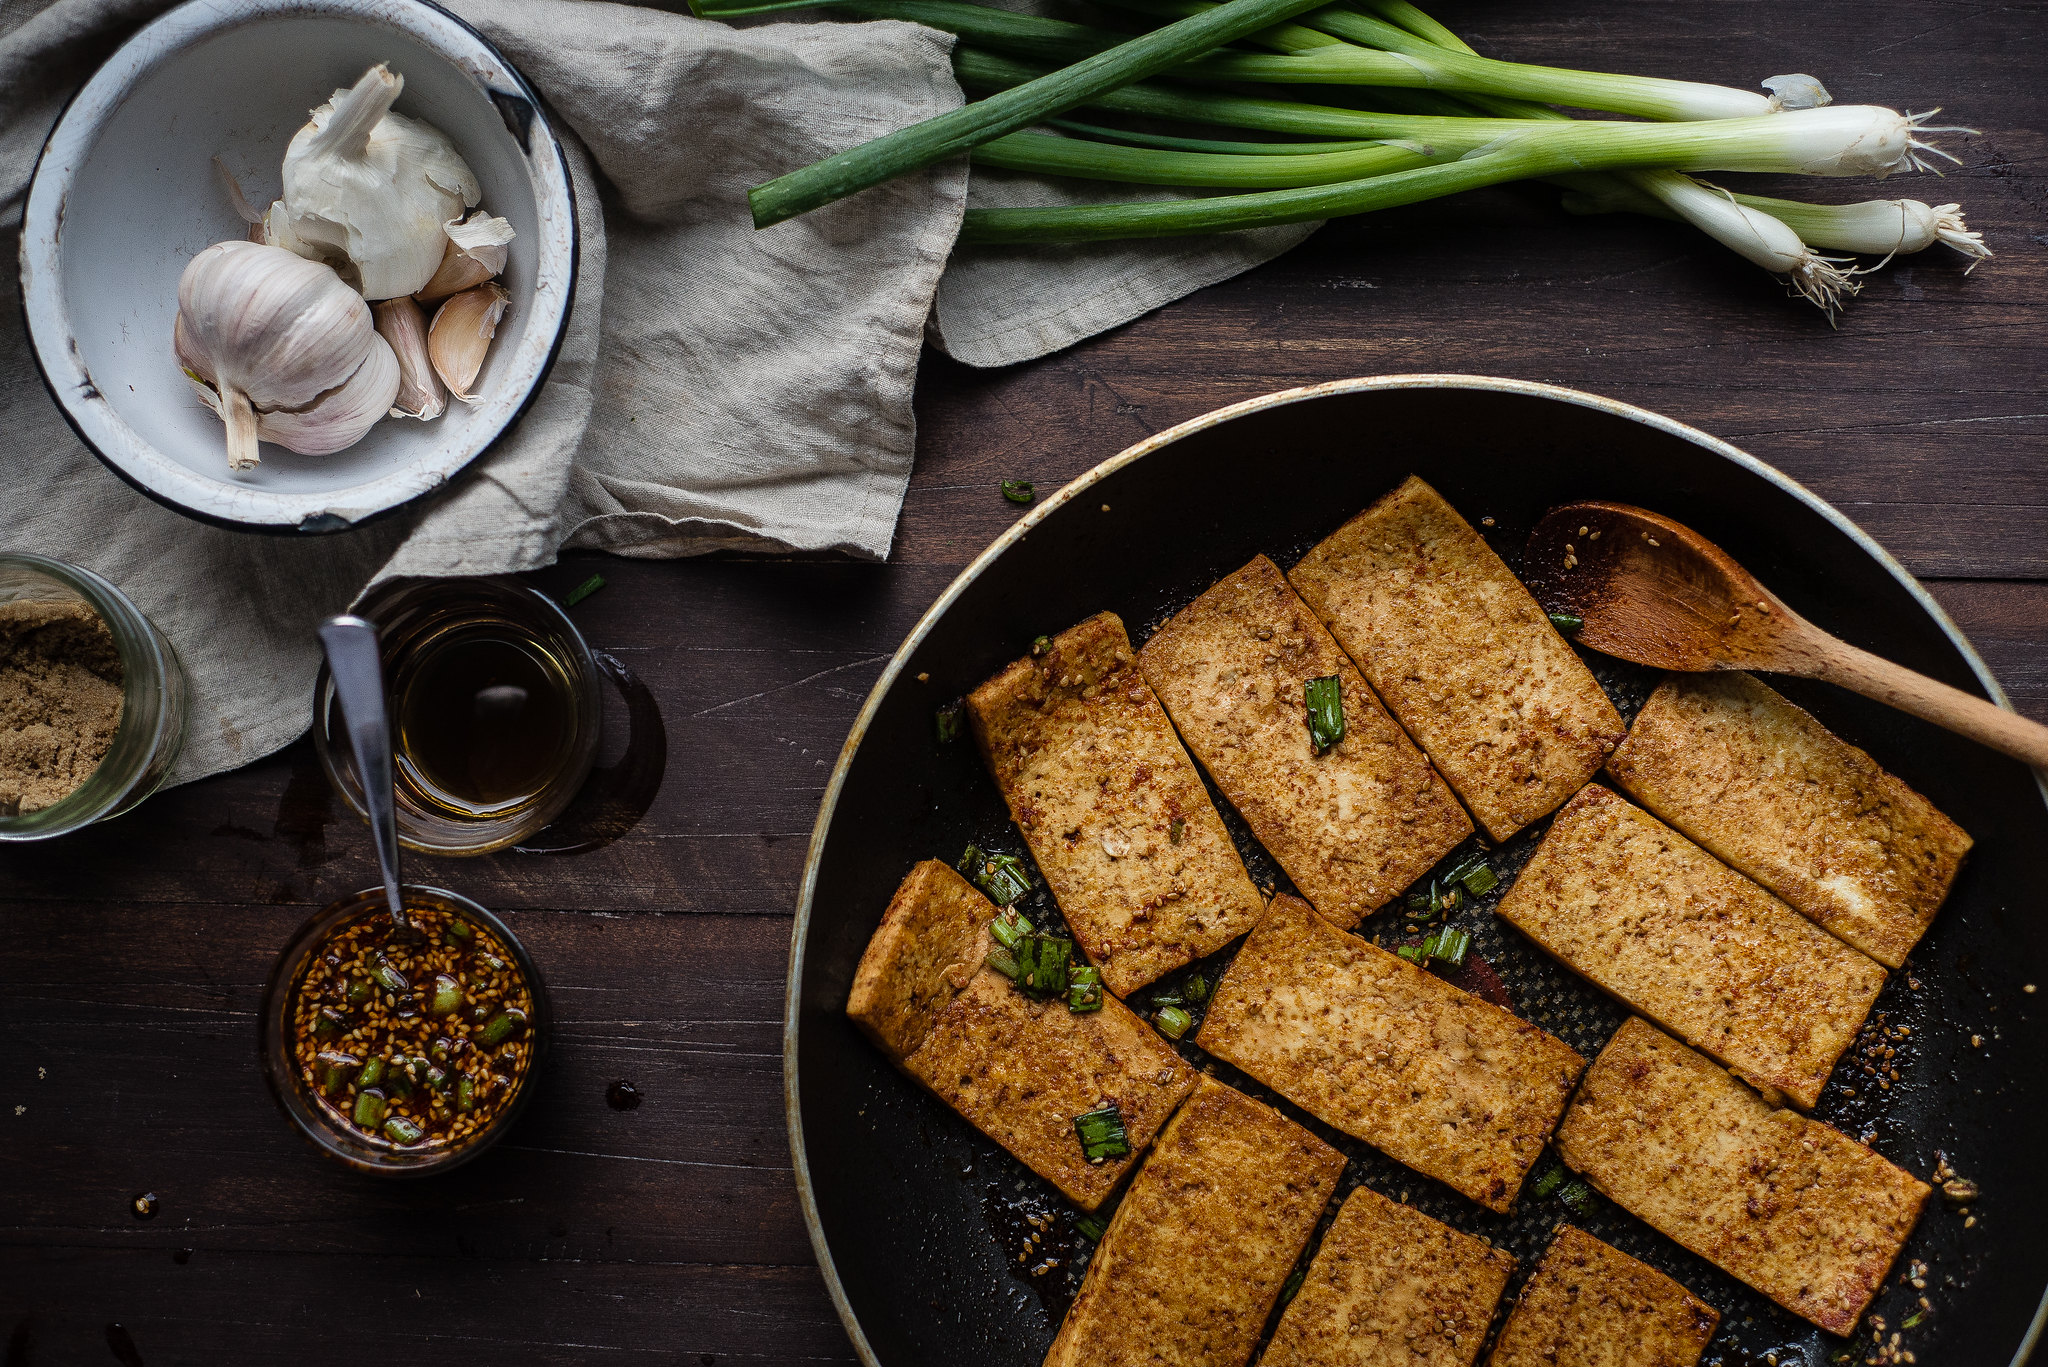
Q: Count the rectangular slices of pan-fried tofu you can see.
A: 11